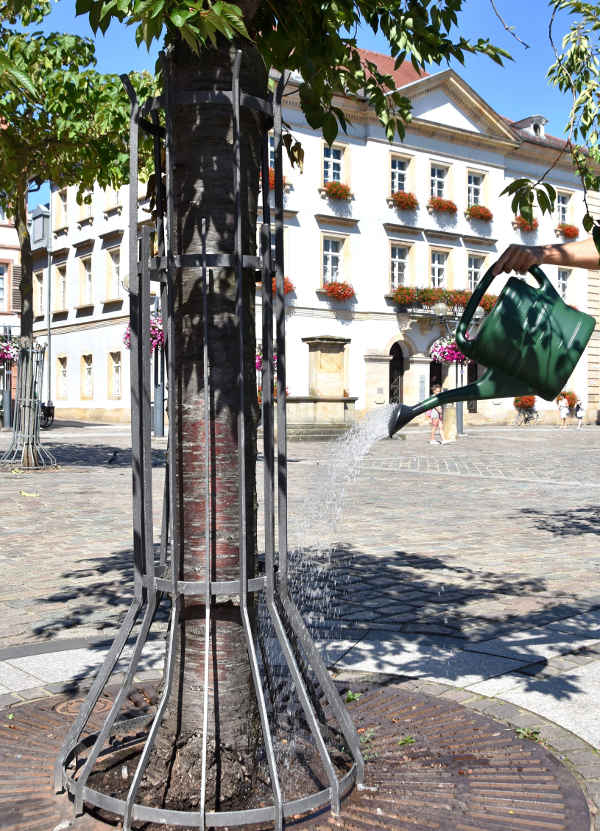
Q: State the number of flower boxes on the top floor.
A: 7